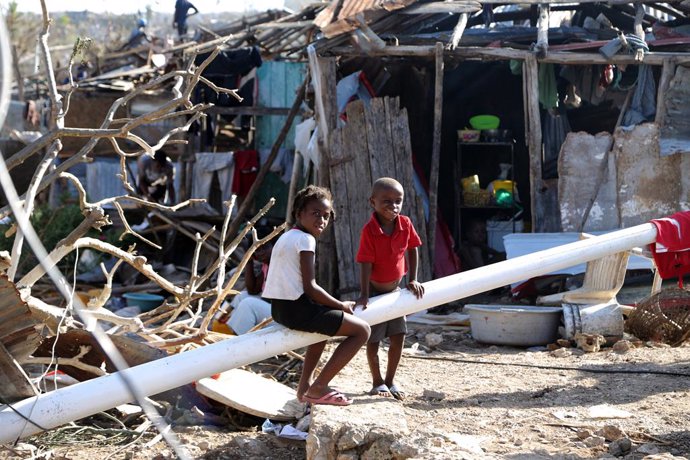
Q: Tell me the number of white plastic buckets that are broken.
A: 1